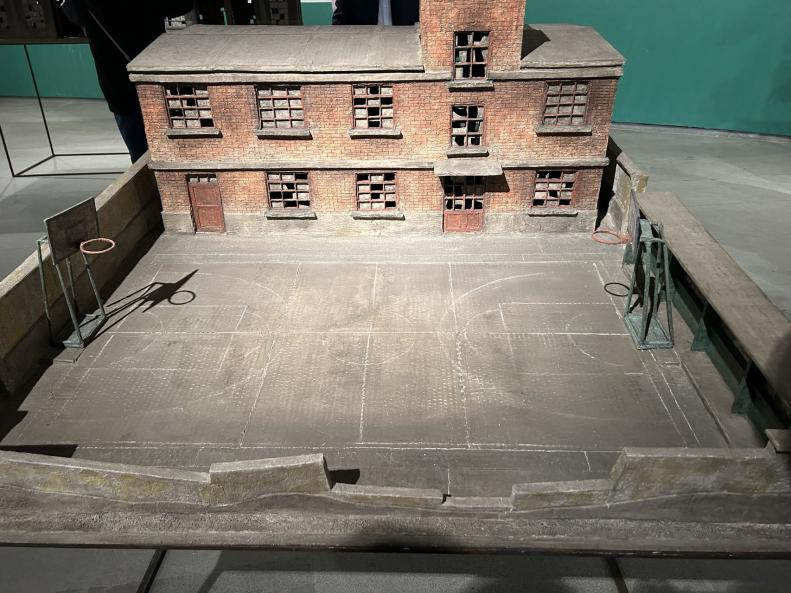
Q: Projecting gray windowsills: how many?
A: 9